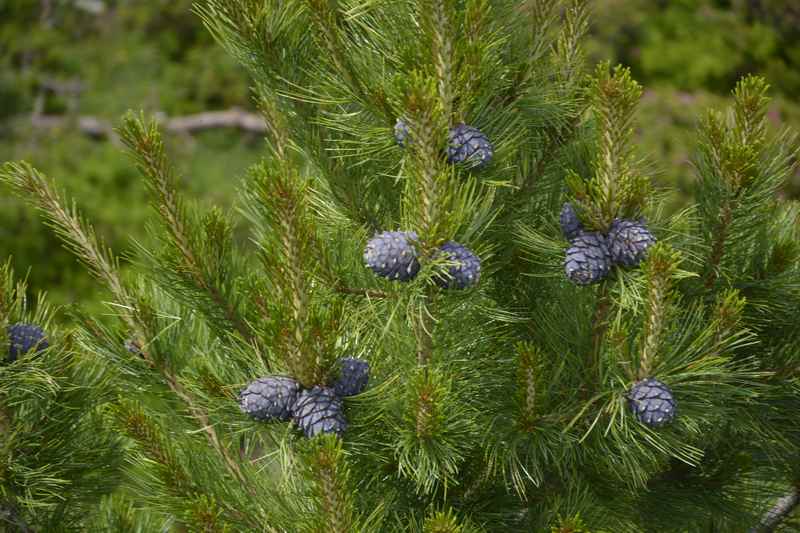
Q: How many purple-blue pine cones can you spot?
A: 12